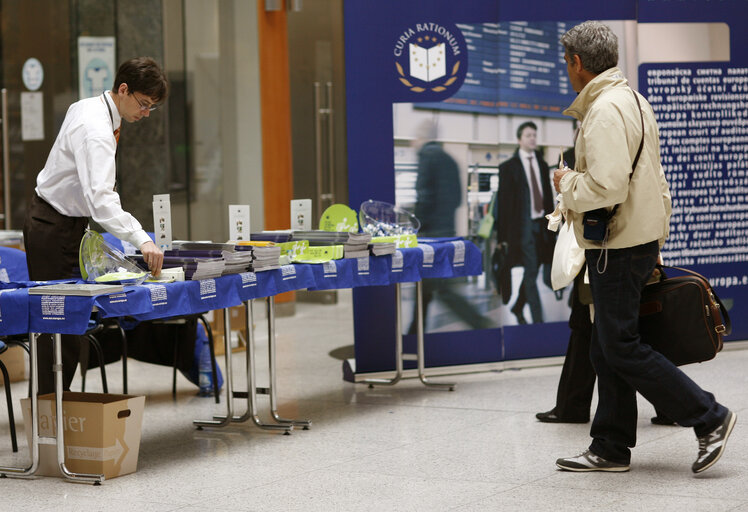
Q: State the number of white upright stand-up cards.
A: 3